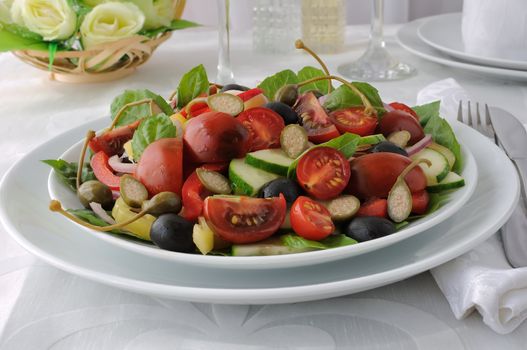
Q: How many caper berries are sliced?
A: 7